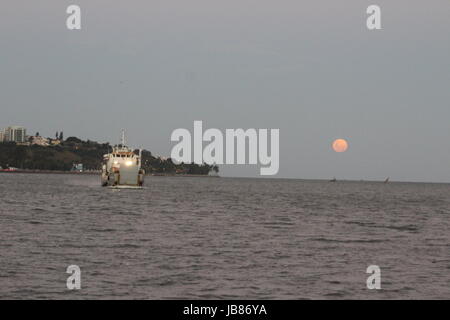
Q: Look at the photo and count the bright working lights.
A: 2